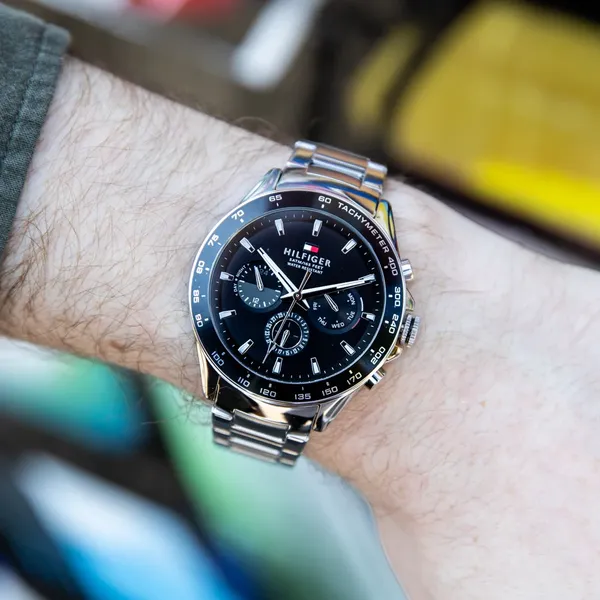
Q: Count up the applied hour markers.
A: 12